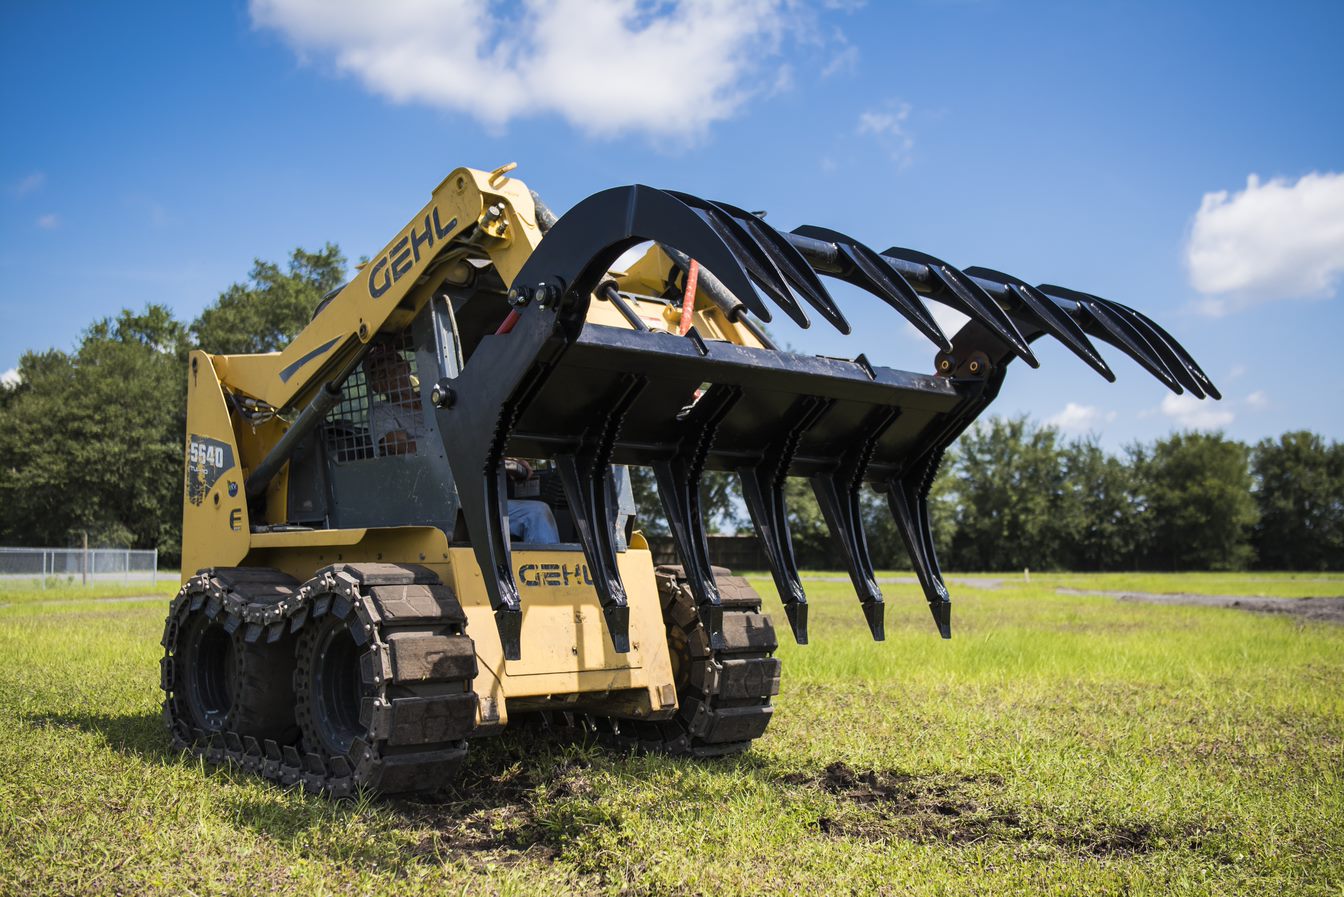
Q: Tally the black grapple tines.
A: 15